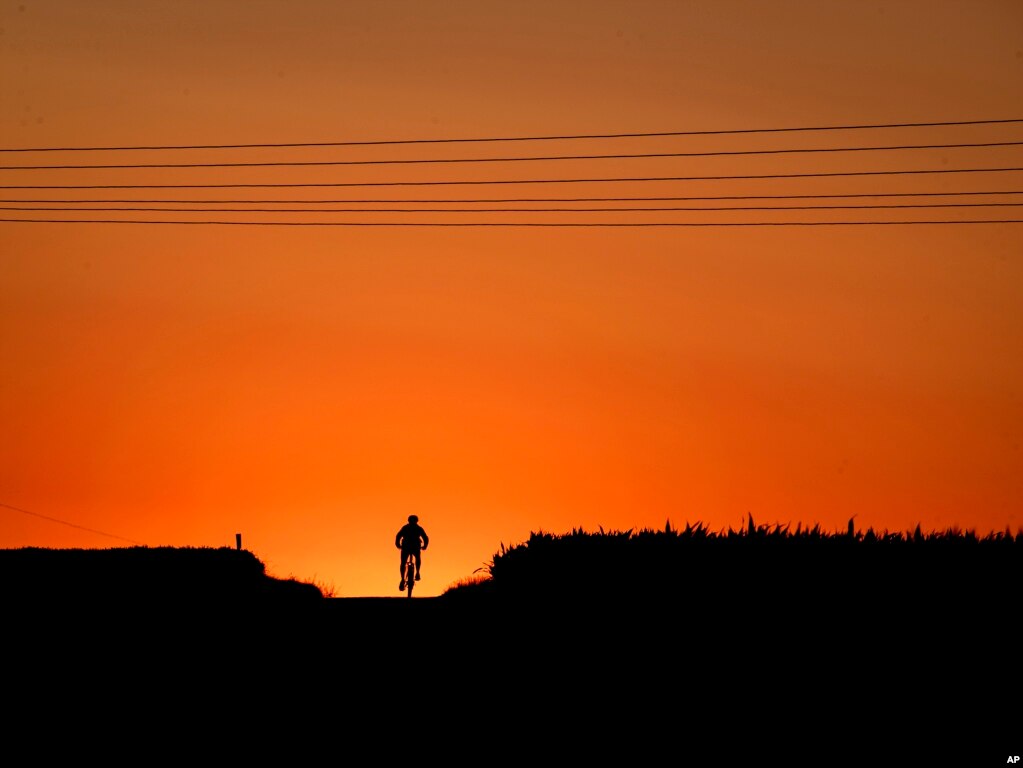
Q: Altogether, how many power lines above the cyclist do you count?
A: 6